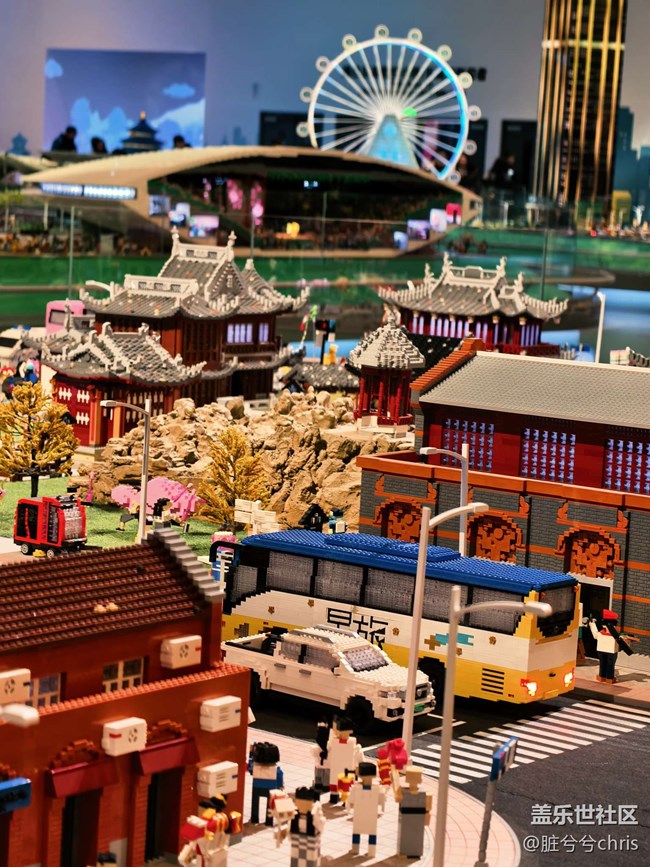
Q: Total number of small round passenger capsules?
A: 11